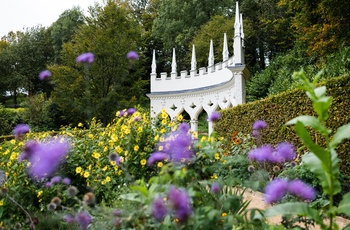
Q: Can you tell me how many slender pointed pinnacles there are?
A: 7